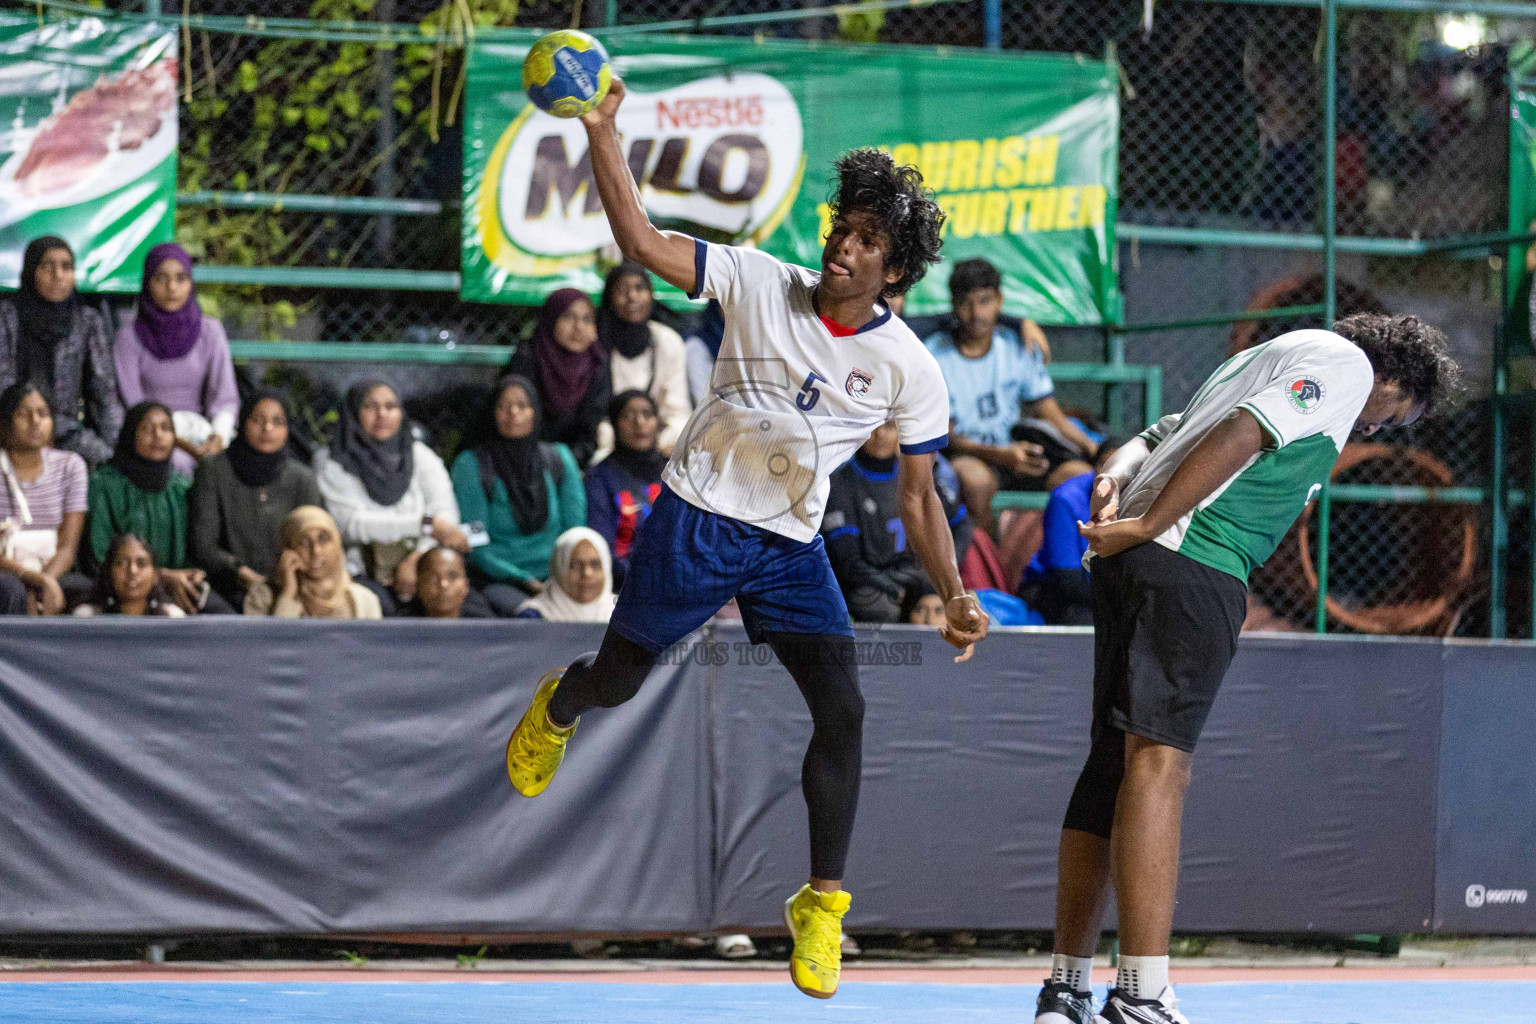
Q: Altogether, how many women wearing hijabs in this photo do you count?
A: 11